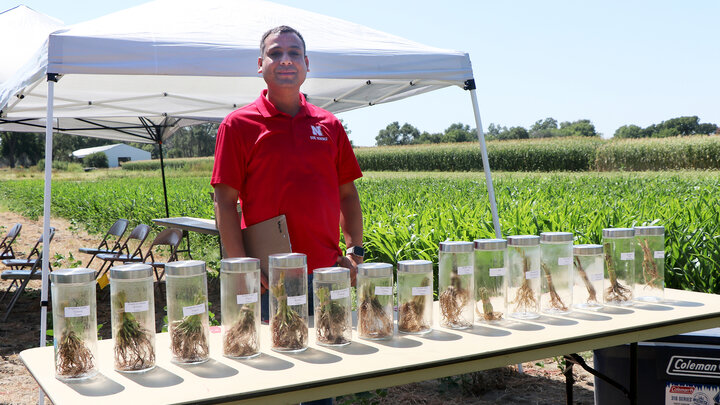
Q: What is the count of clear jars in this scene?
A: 15